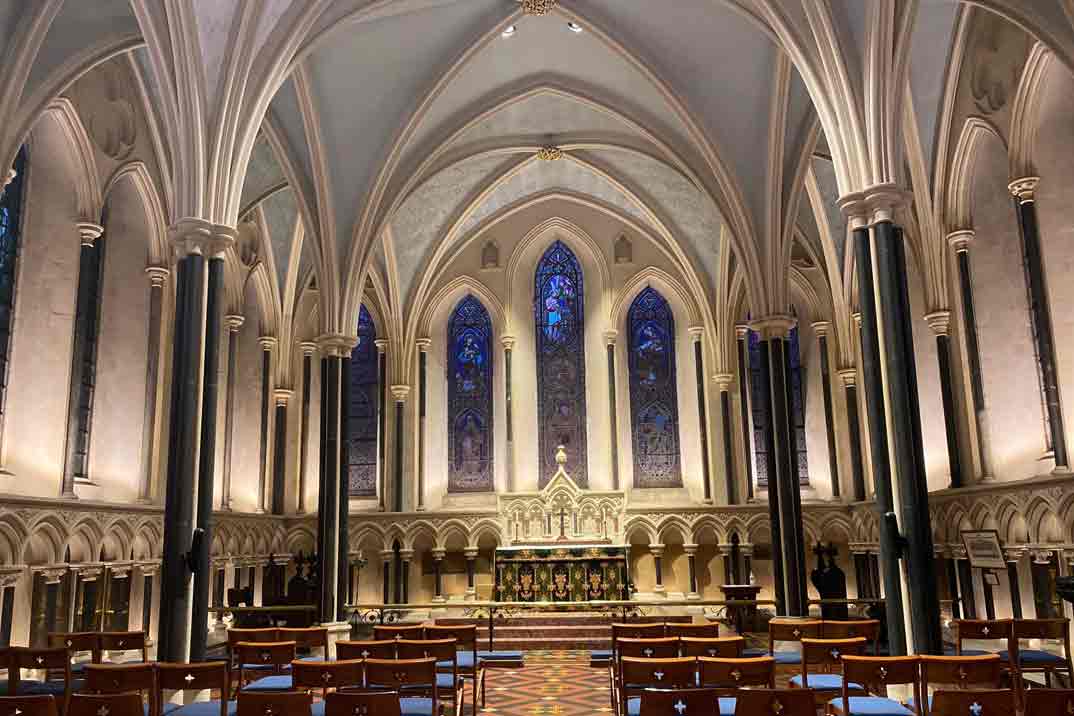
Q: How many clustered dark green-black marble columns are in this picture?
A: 4